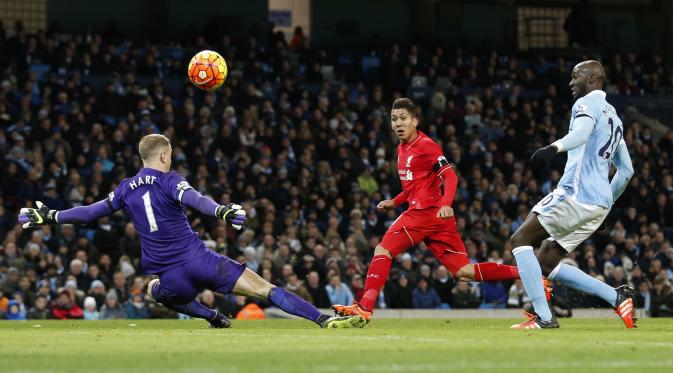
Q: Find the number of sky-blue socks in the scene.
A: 2